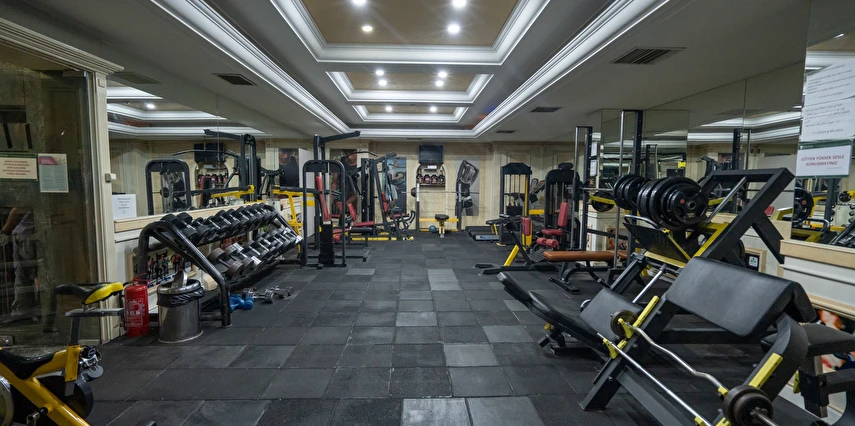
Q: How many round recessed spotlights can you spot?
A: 10